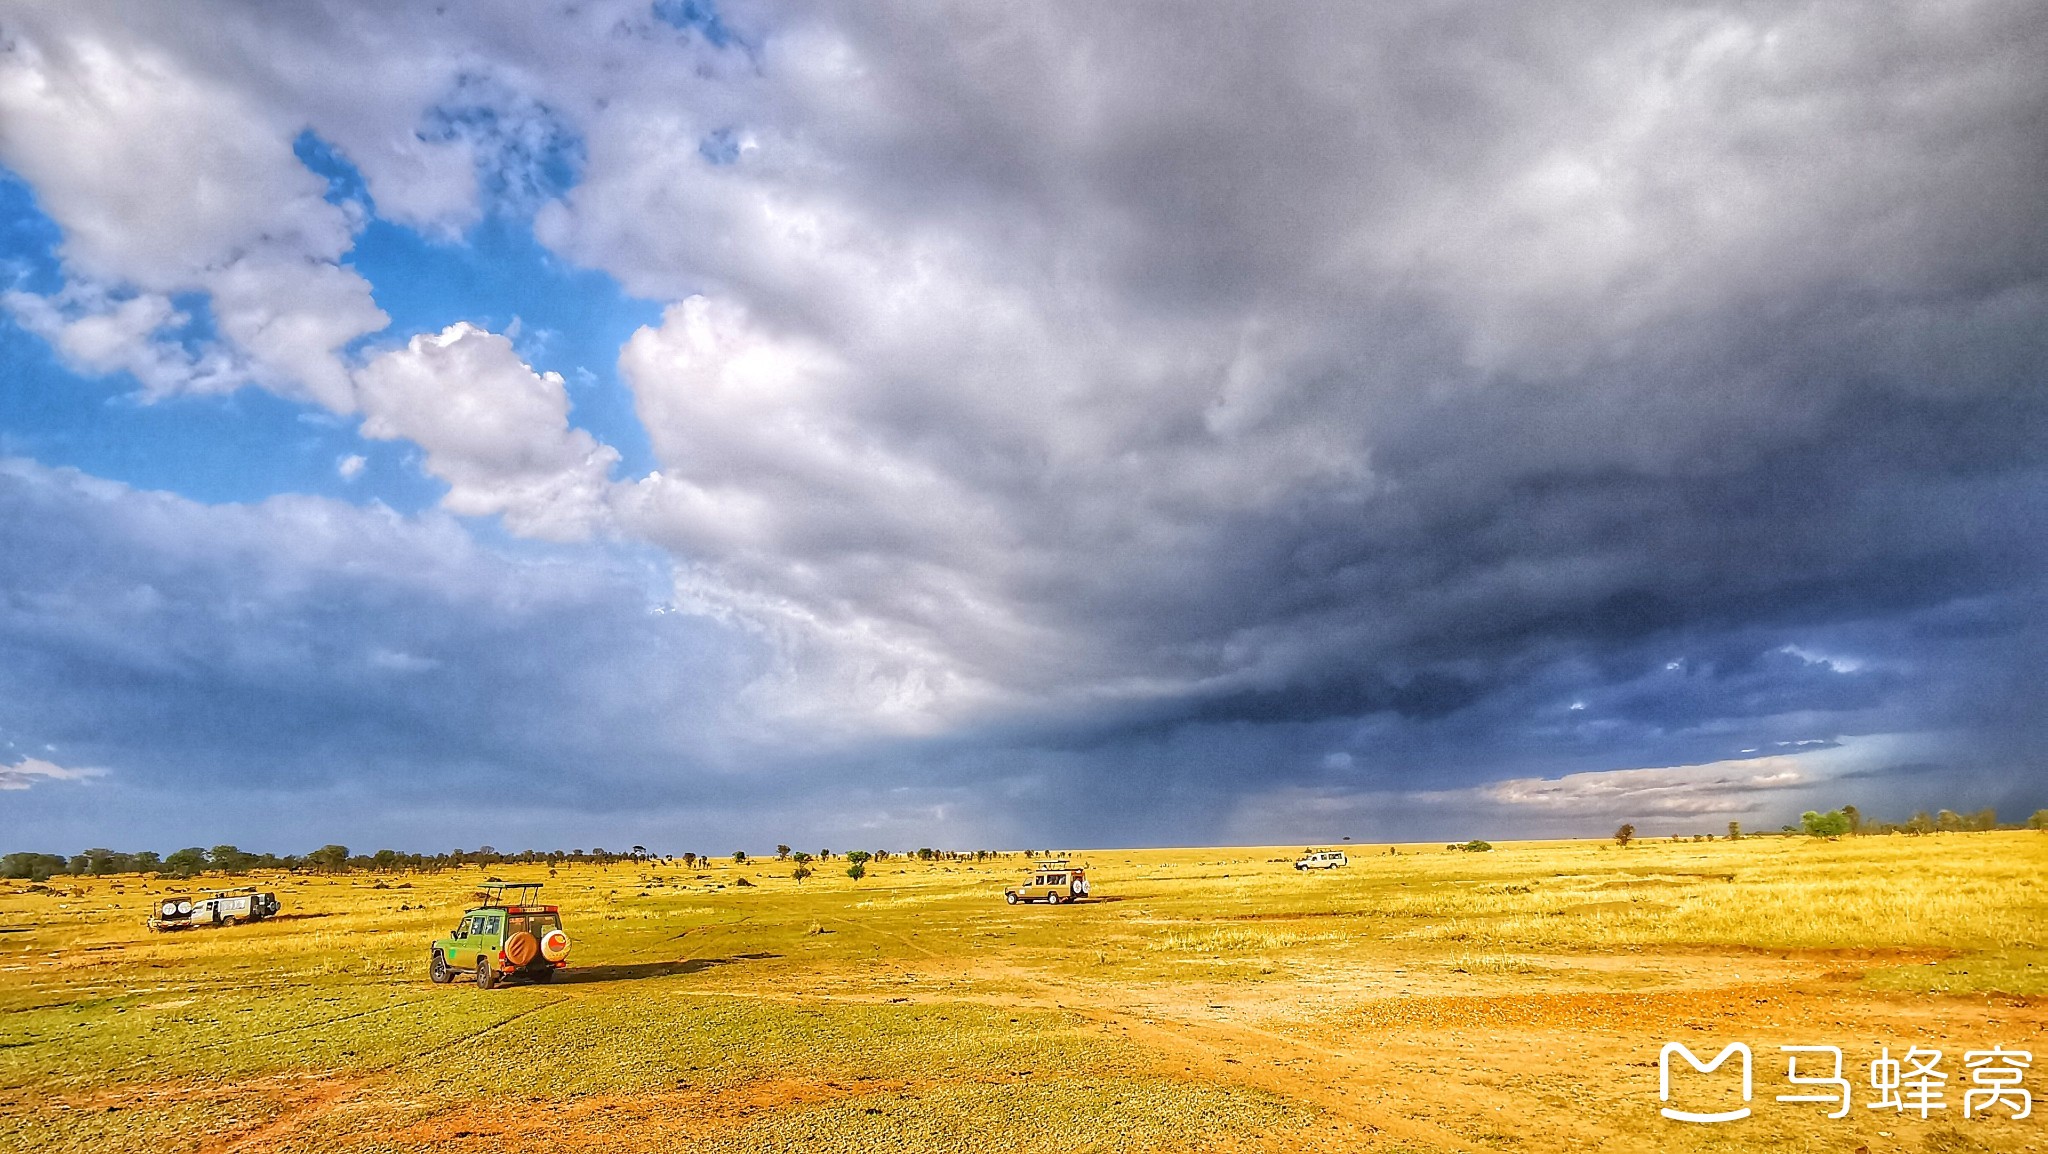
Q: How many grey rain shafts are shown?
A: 1